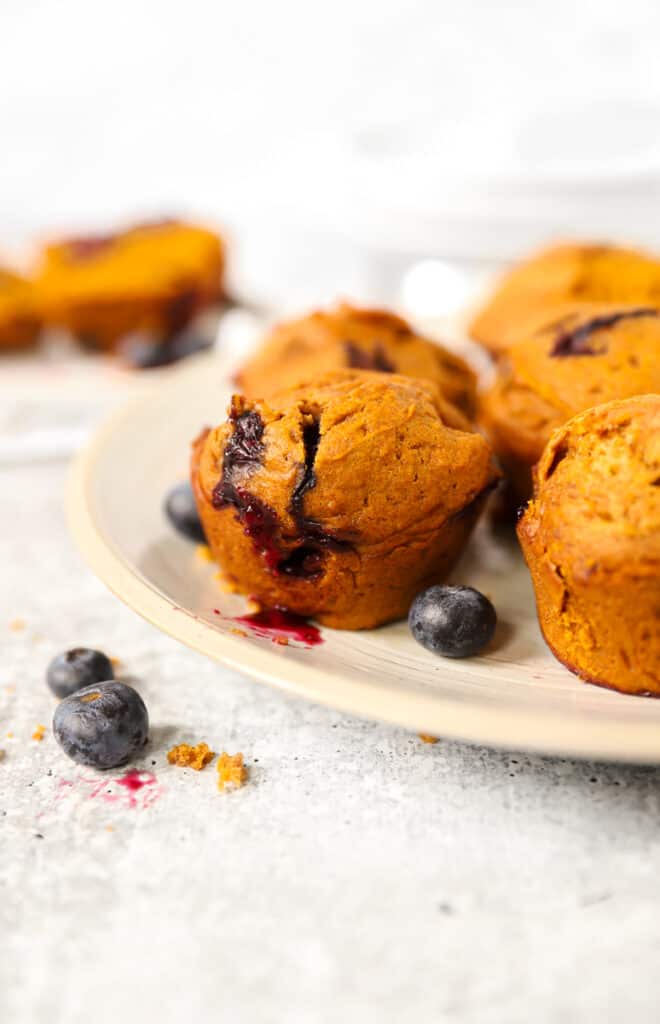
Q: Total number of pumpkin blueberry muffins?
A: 7